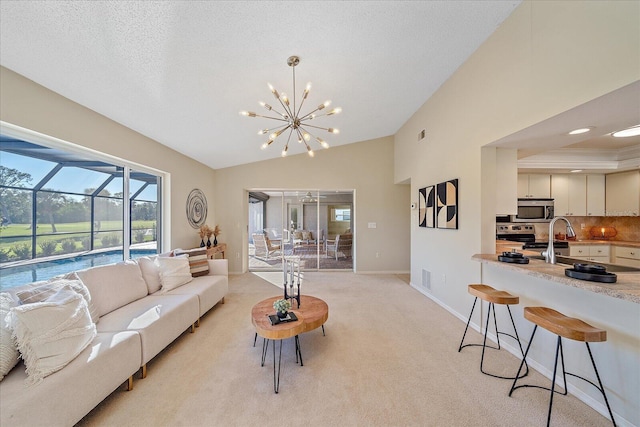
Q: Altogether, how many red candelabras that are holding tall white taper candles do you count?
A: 0